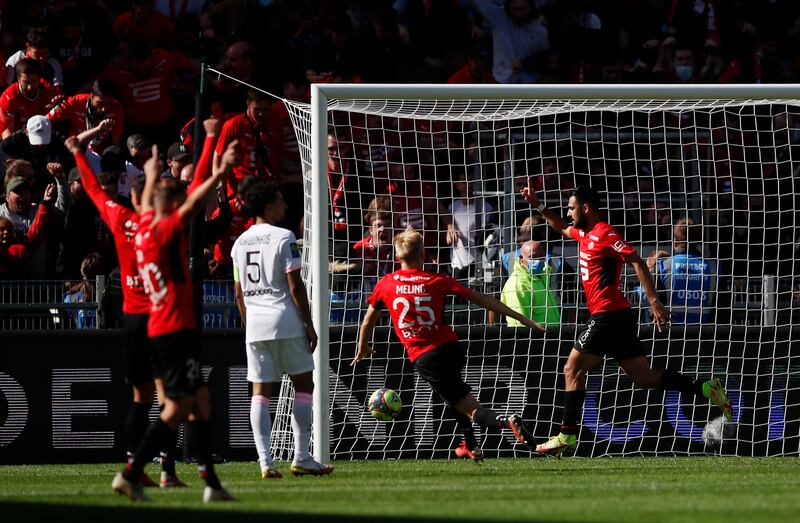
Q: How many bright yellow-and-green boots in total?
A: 2